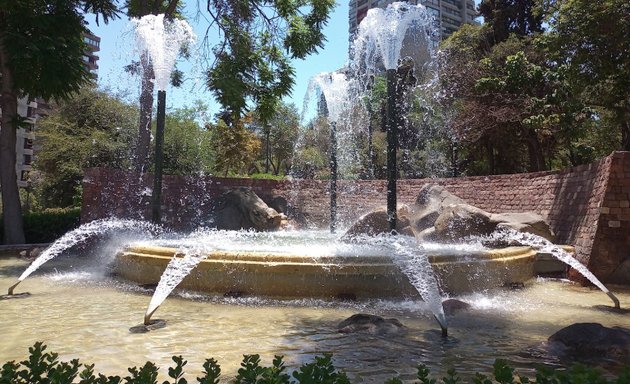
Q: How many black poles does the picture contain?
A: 3